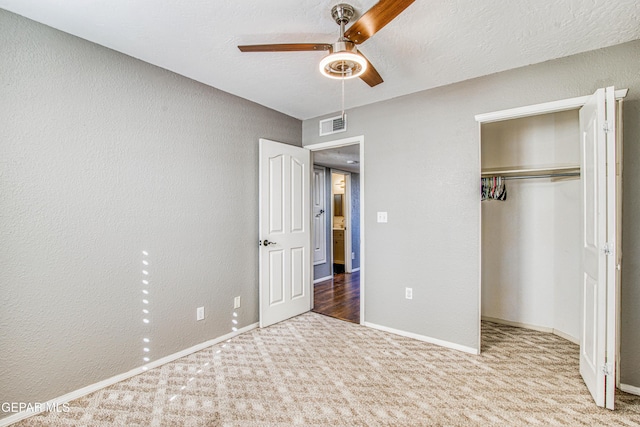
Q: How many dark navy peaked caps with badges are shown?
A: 0